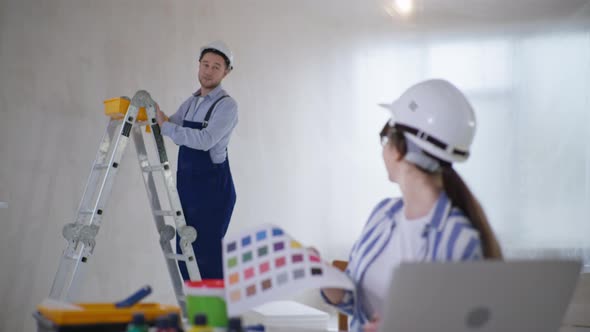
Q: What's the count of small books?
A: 0